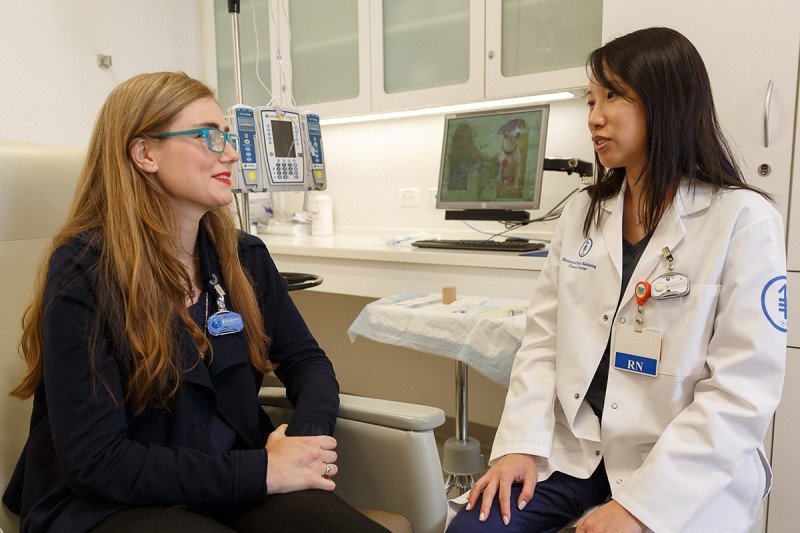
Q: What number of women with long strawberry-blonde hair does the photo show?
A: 1